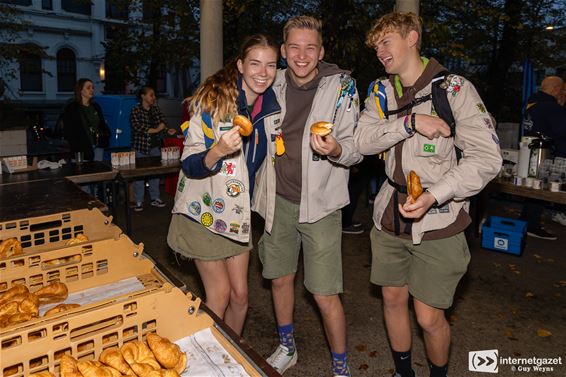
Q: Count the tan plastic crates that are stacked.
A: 3